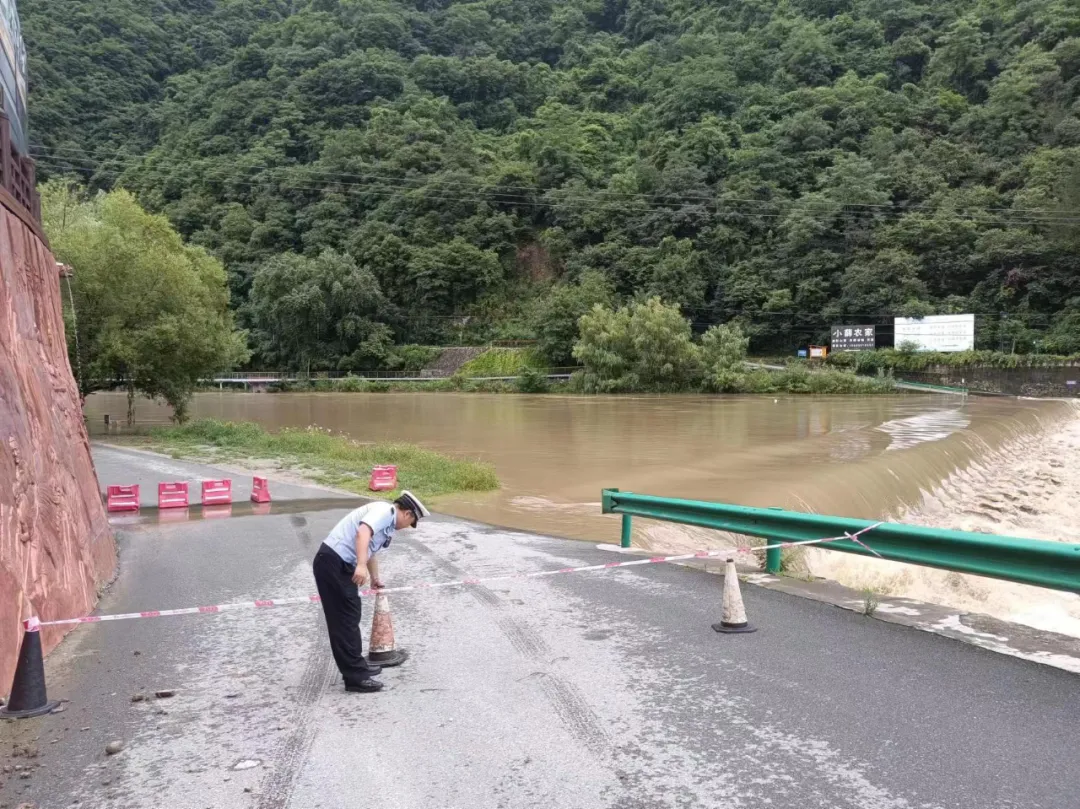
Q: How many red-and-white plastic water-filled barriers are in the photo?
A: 5